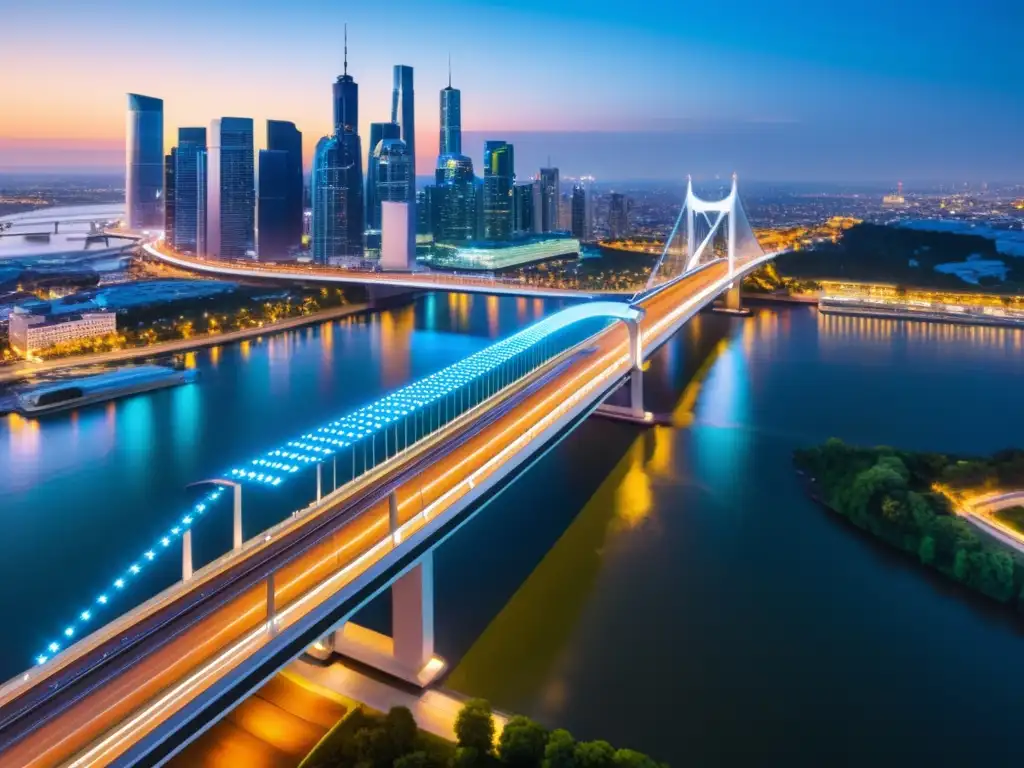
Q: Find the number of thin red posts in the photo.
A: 0